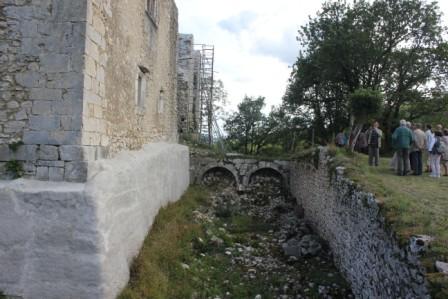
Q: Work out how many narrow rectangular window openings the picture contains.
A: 3